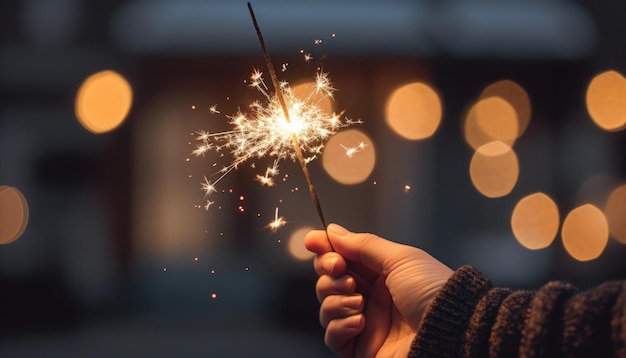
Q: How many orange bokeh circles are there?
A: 13